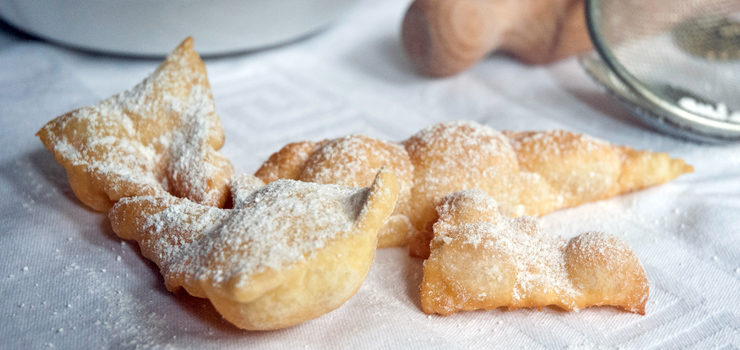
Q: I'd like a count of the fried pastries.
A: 3